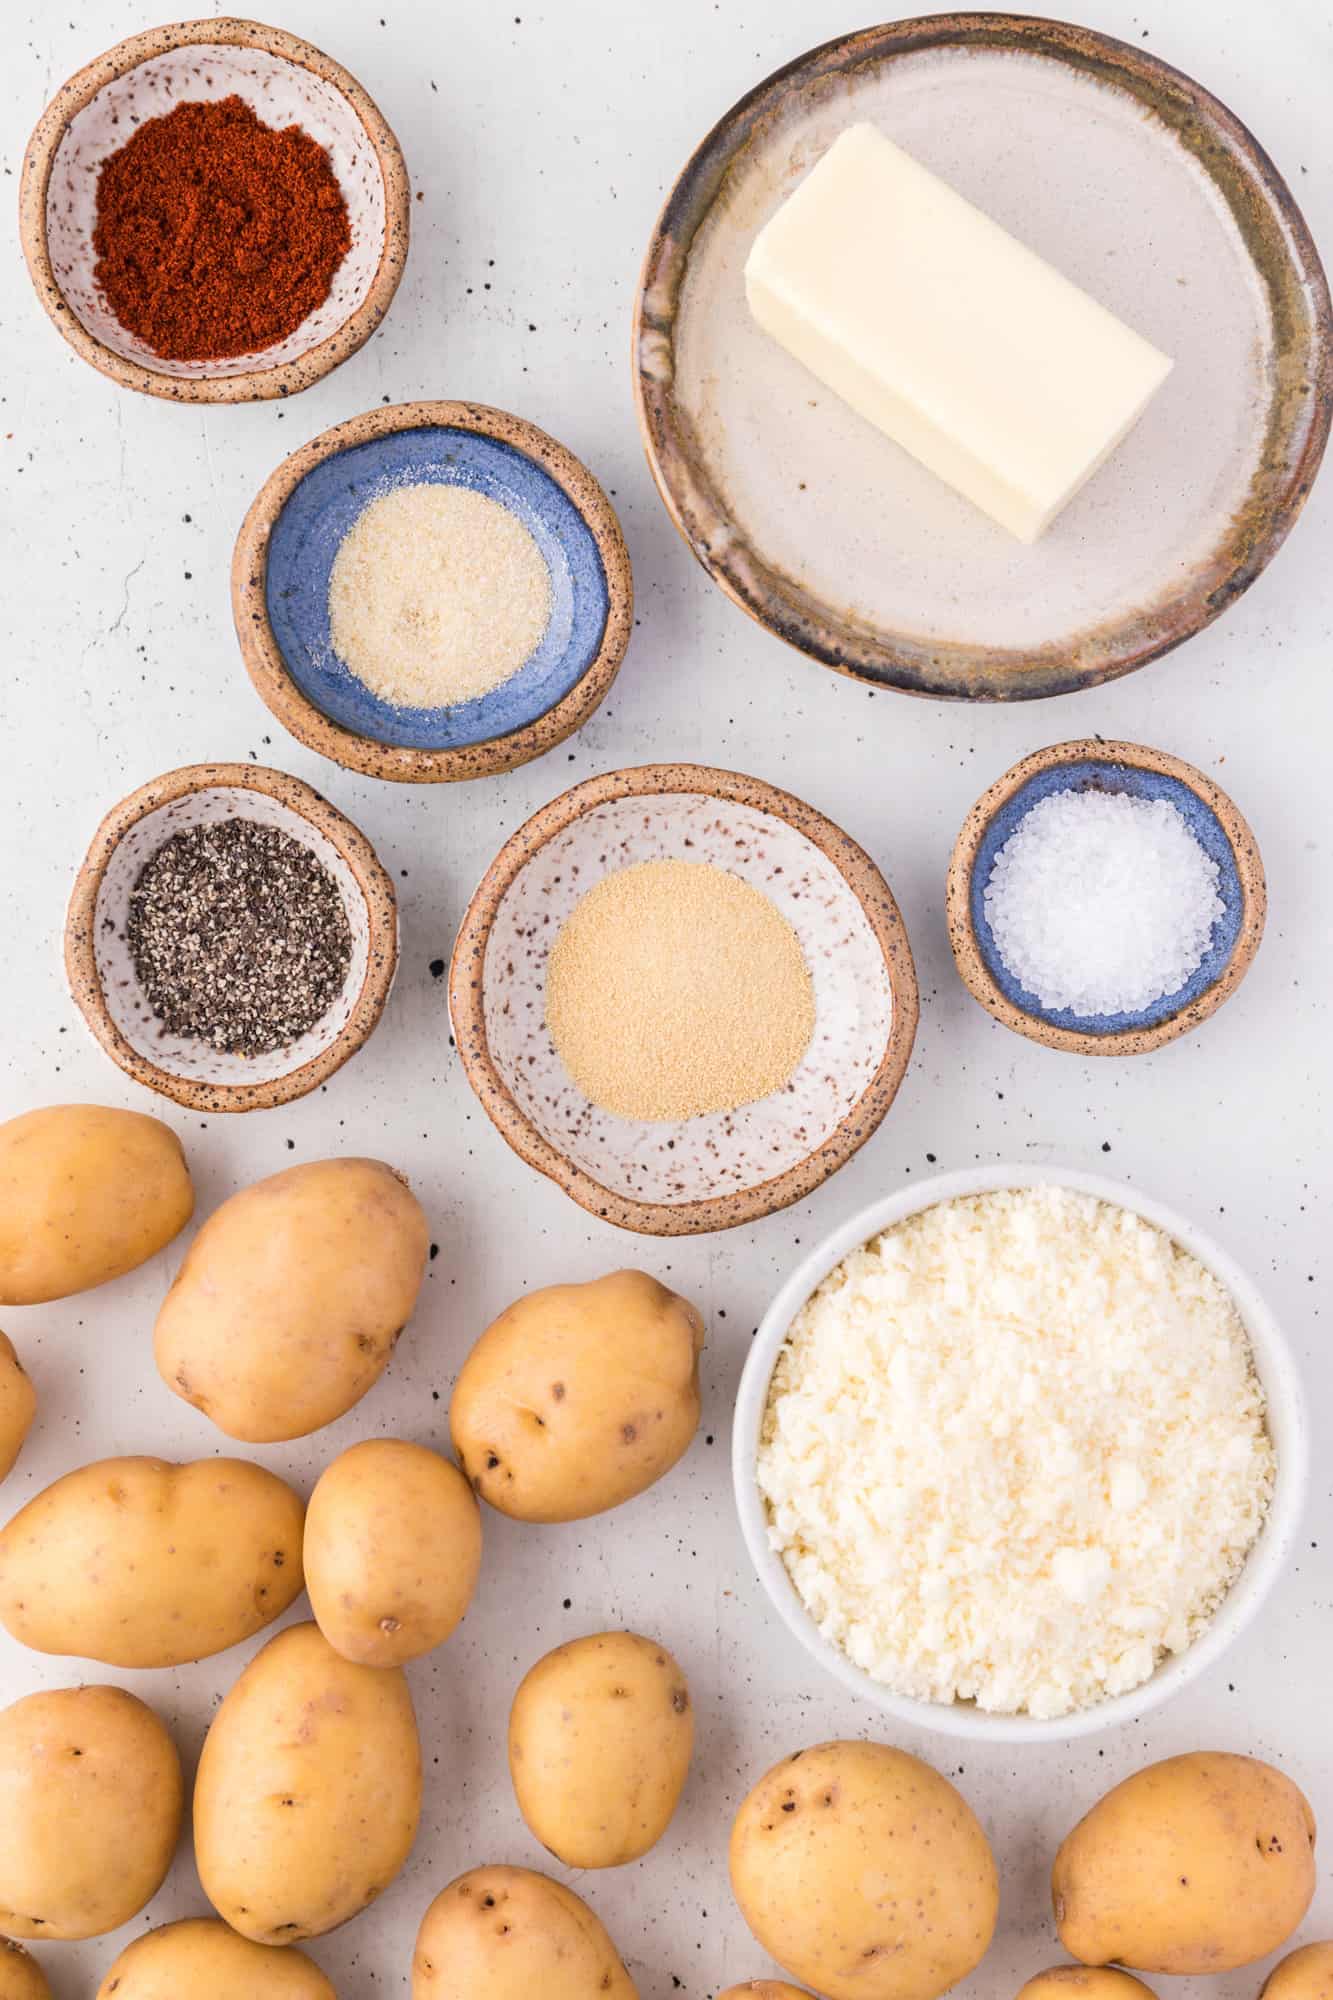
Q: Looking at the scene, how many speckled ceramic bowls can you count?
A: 5